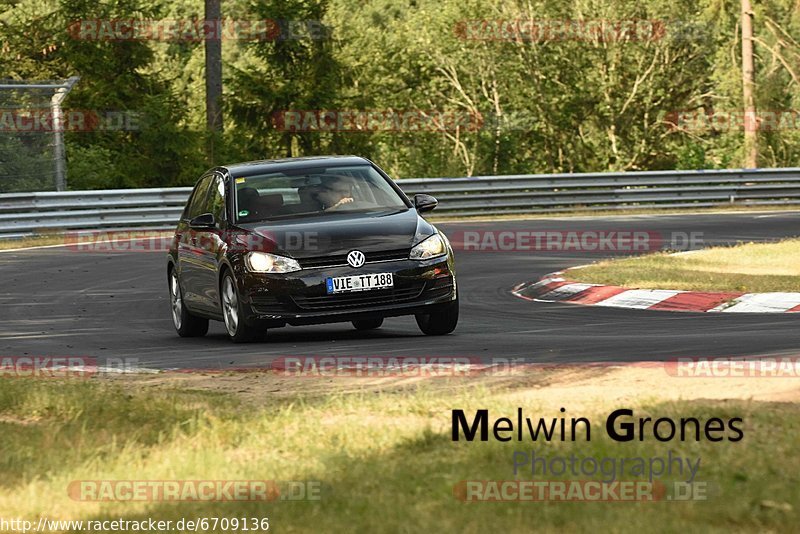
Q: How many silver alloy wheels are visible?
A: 2